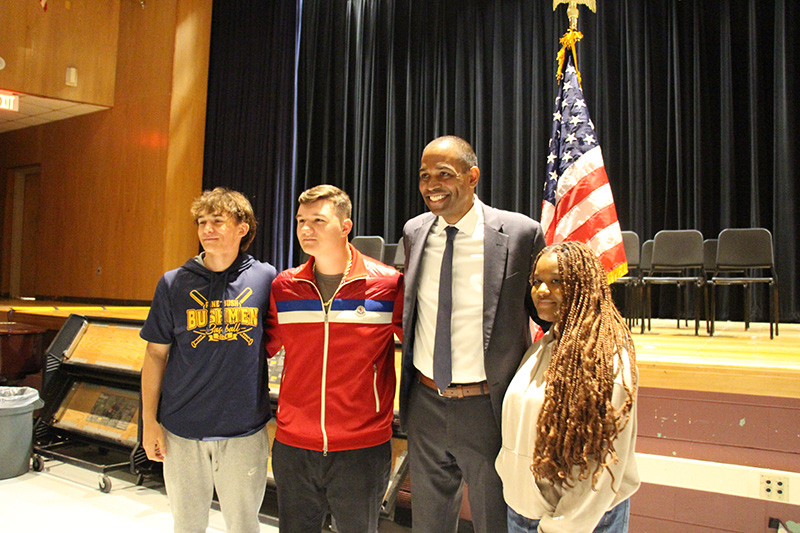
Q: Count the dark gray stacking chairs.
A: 8